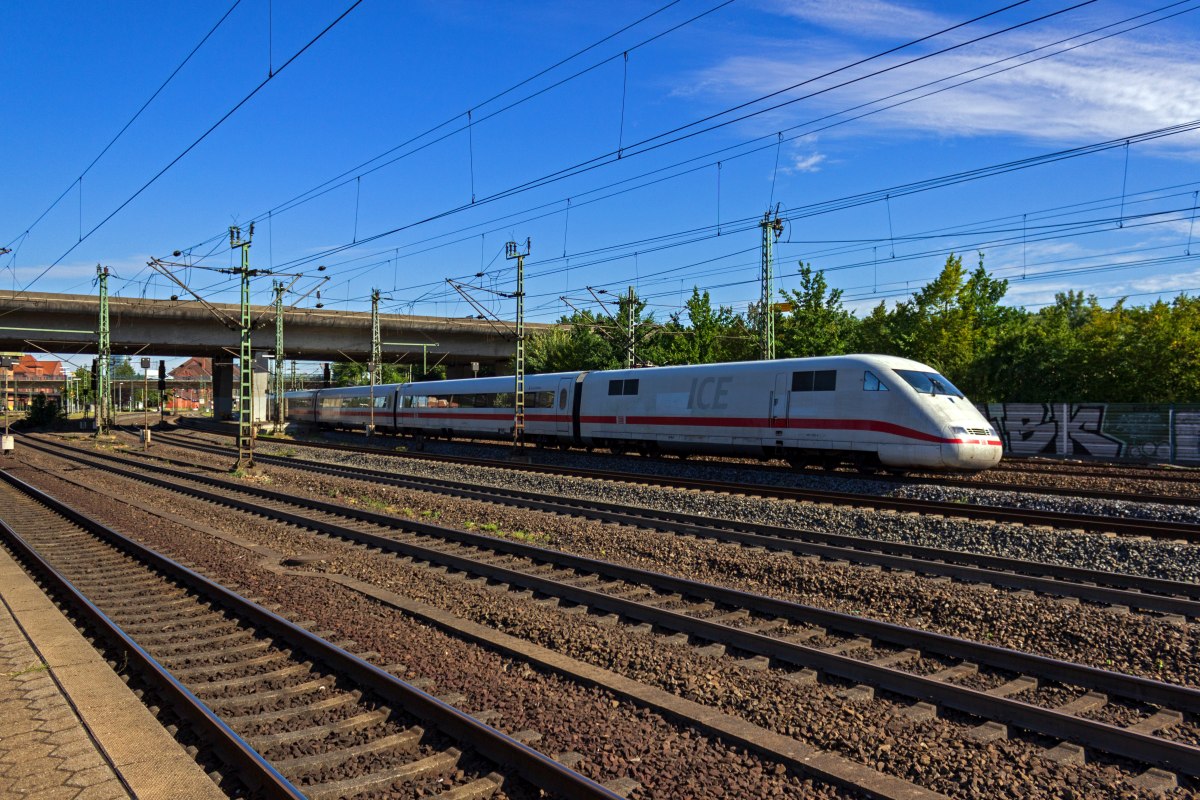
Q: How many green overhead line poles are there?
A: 7